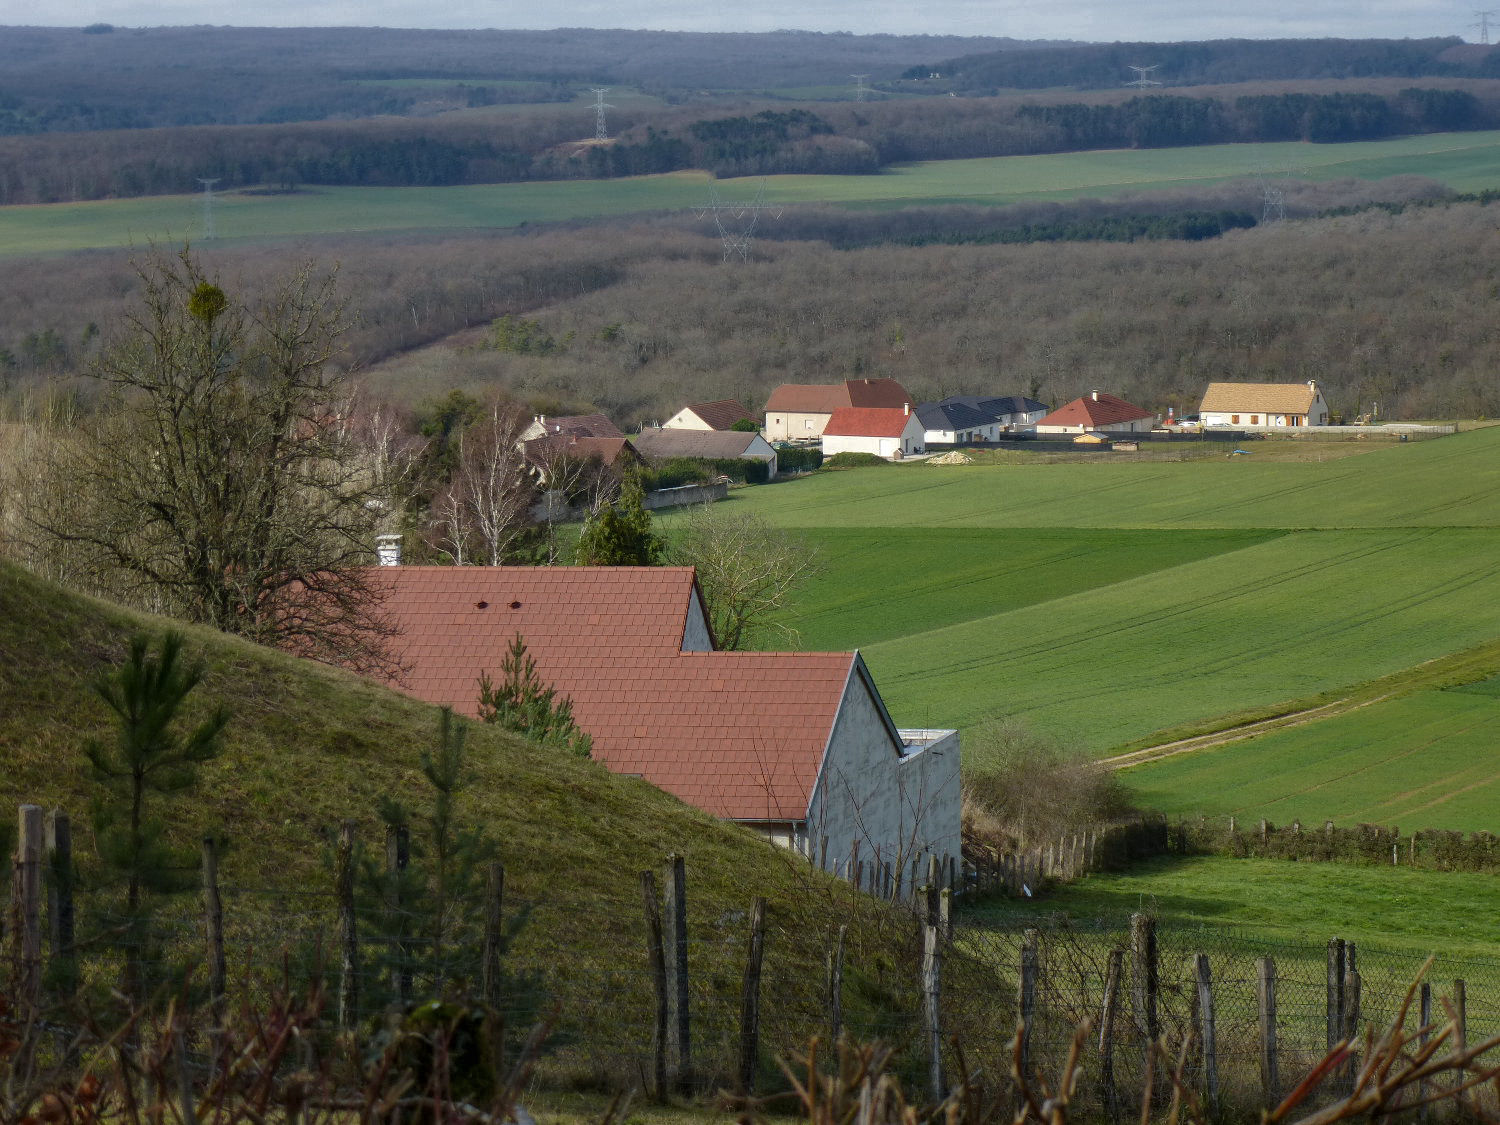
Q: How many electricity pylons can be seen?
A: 7